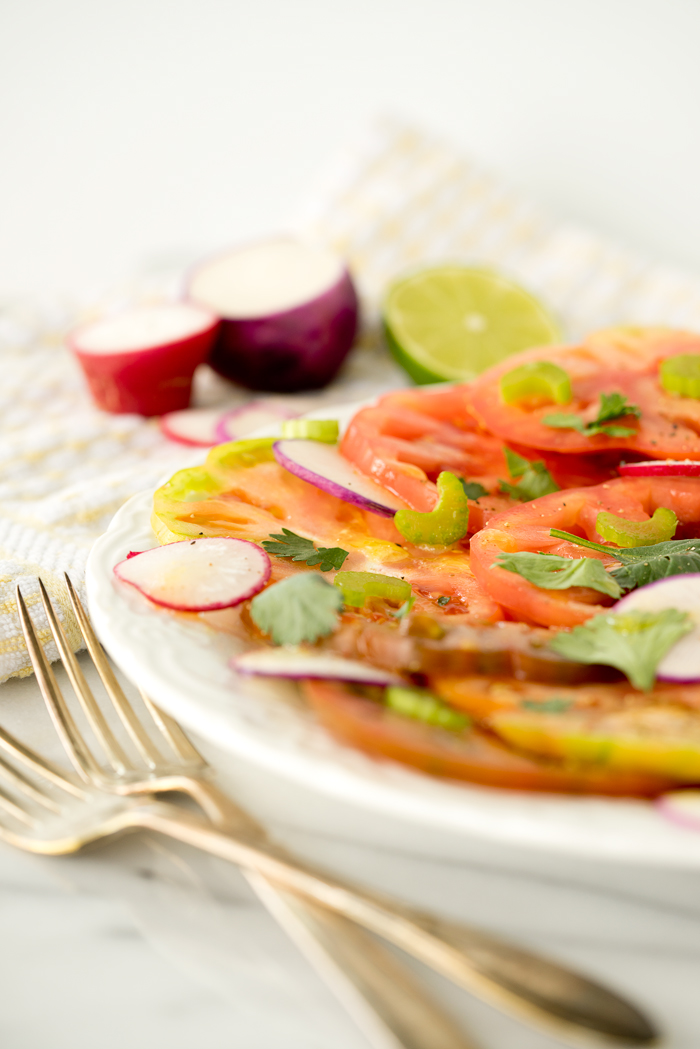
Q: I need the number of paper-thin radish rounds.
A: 8